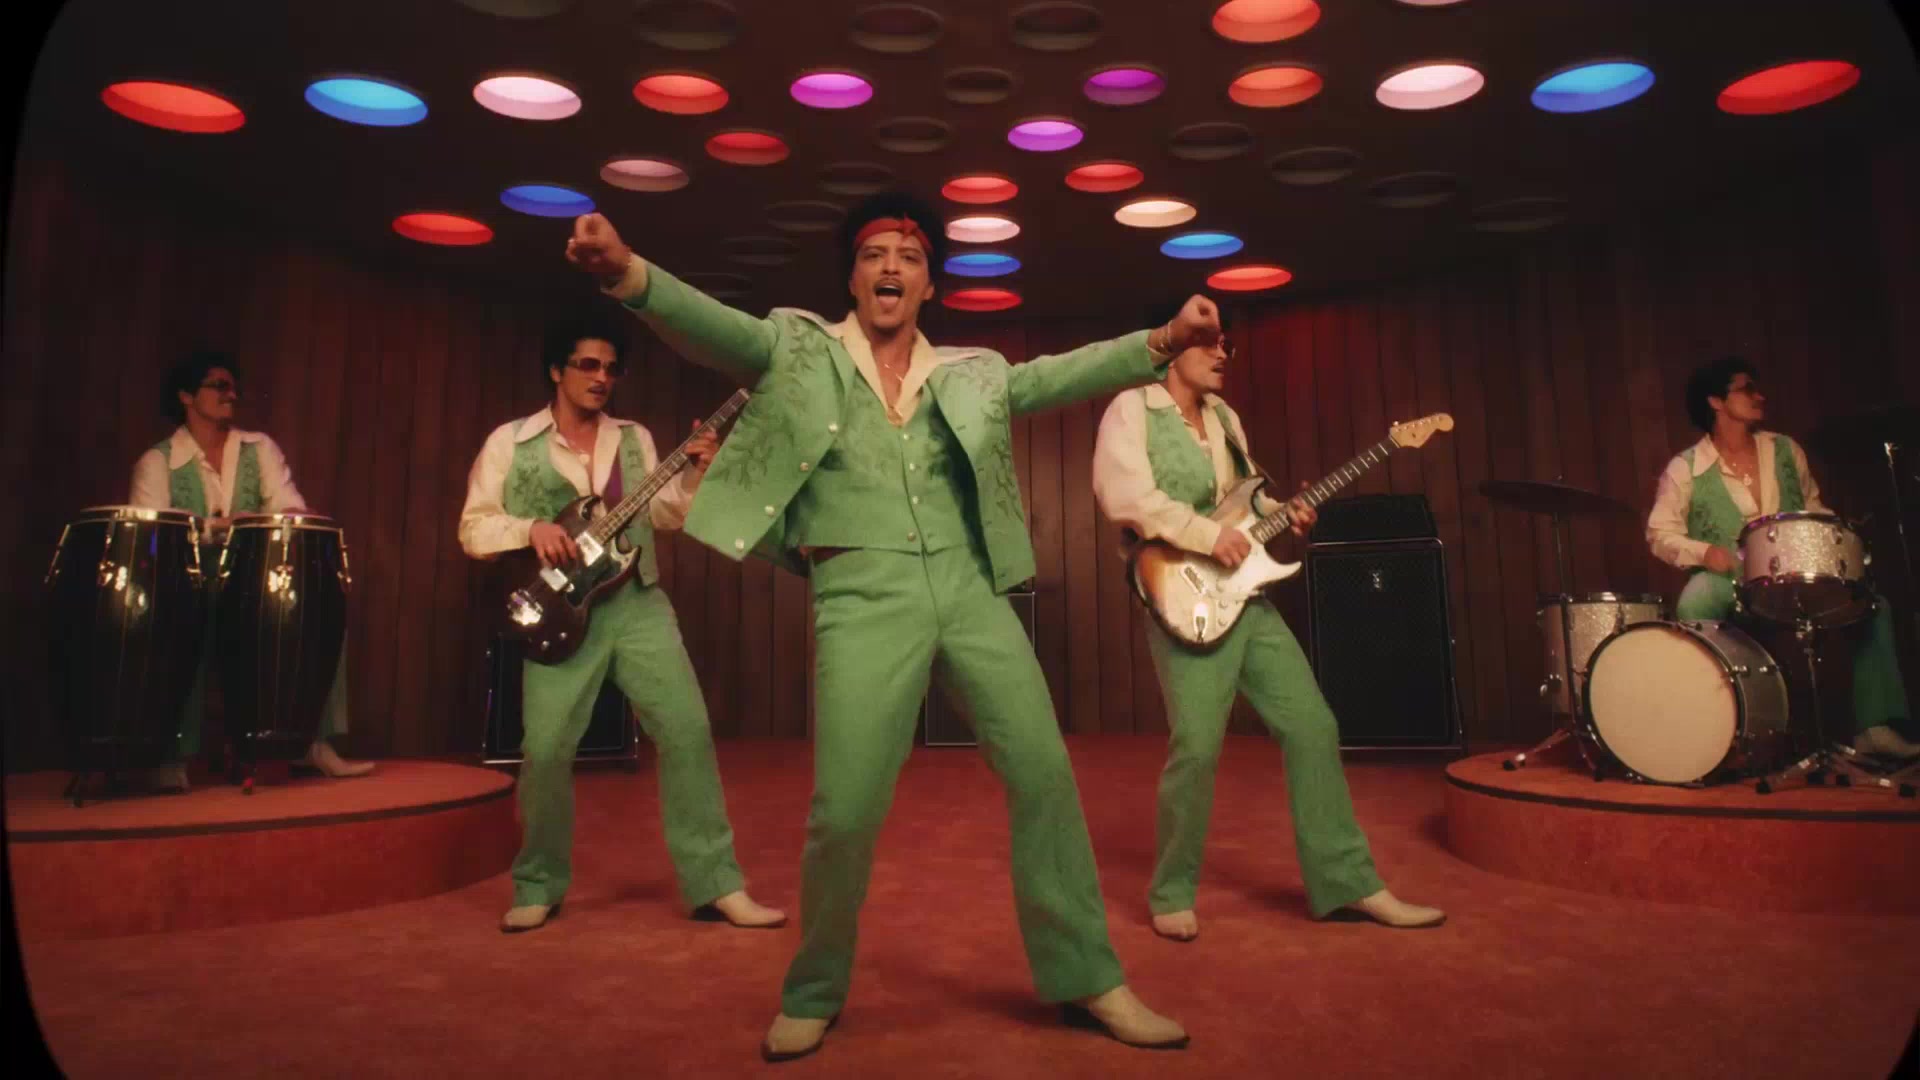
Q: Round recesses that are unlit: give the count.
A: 14